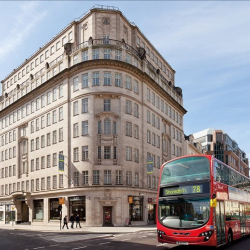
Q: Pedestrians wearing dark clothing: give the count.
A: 3